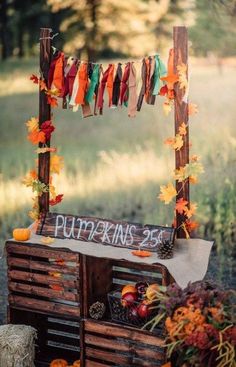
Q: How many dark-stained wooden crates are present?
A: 4